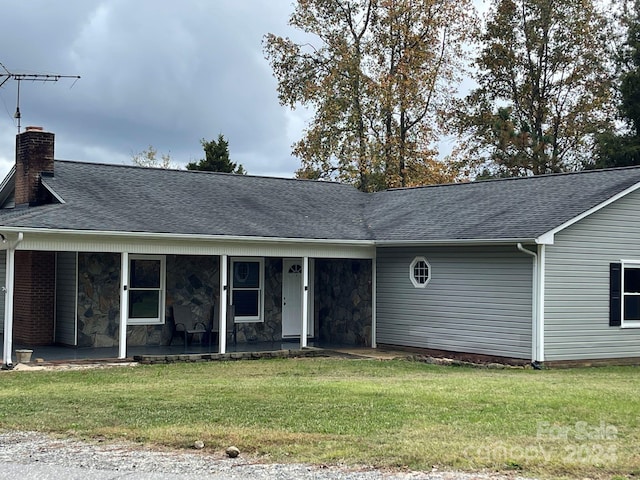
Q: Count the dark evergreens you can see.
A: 2